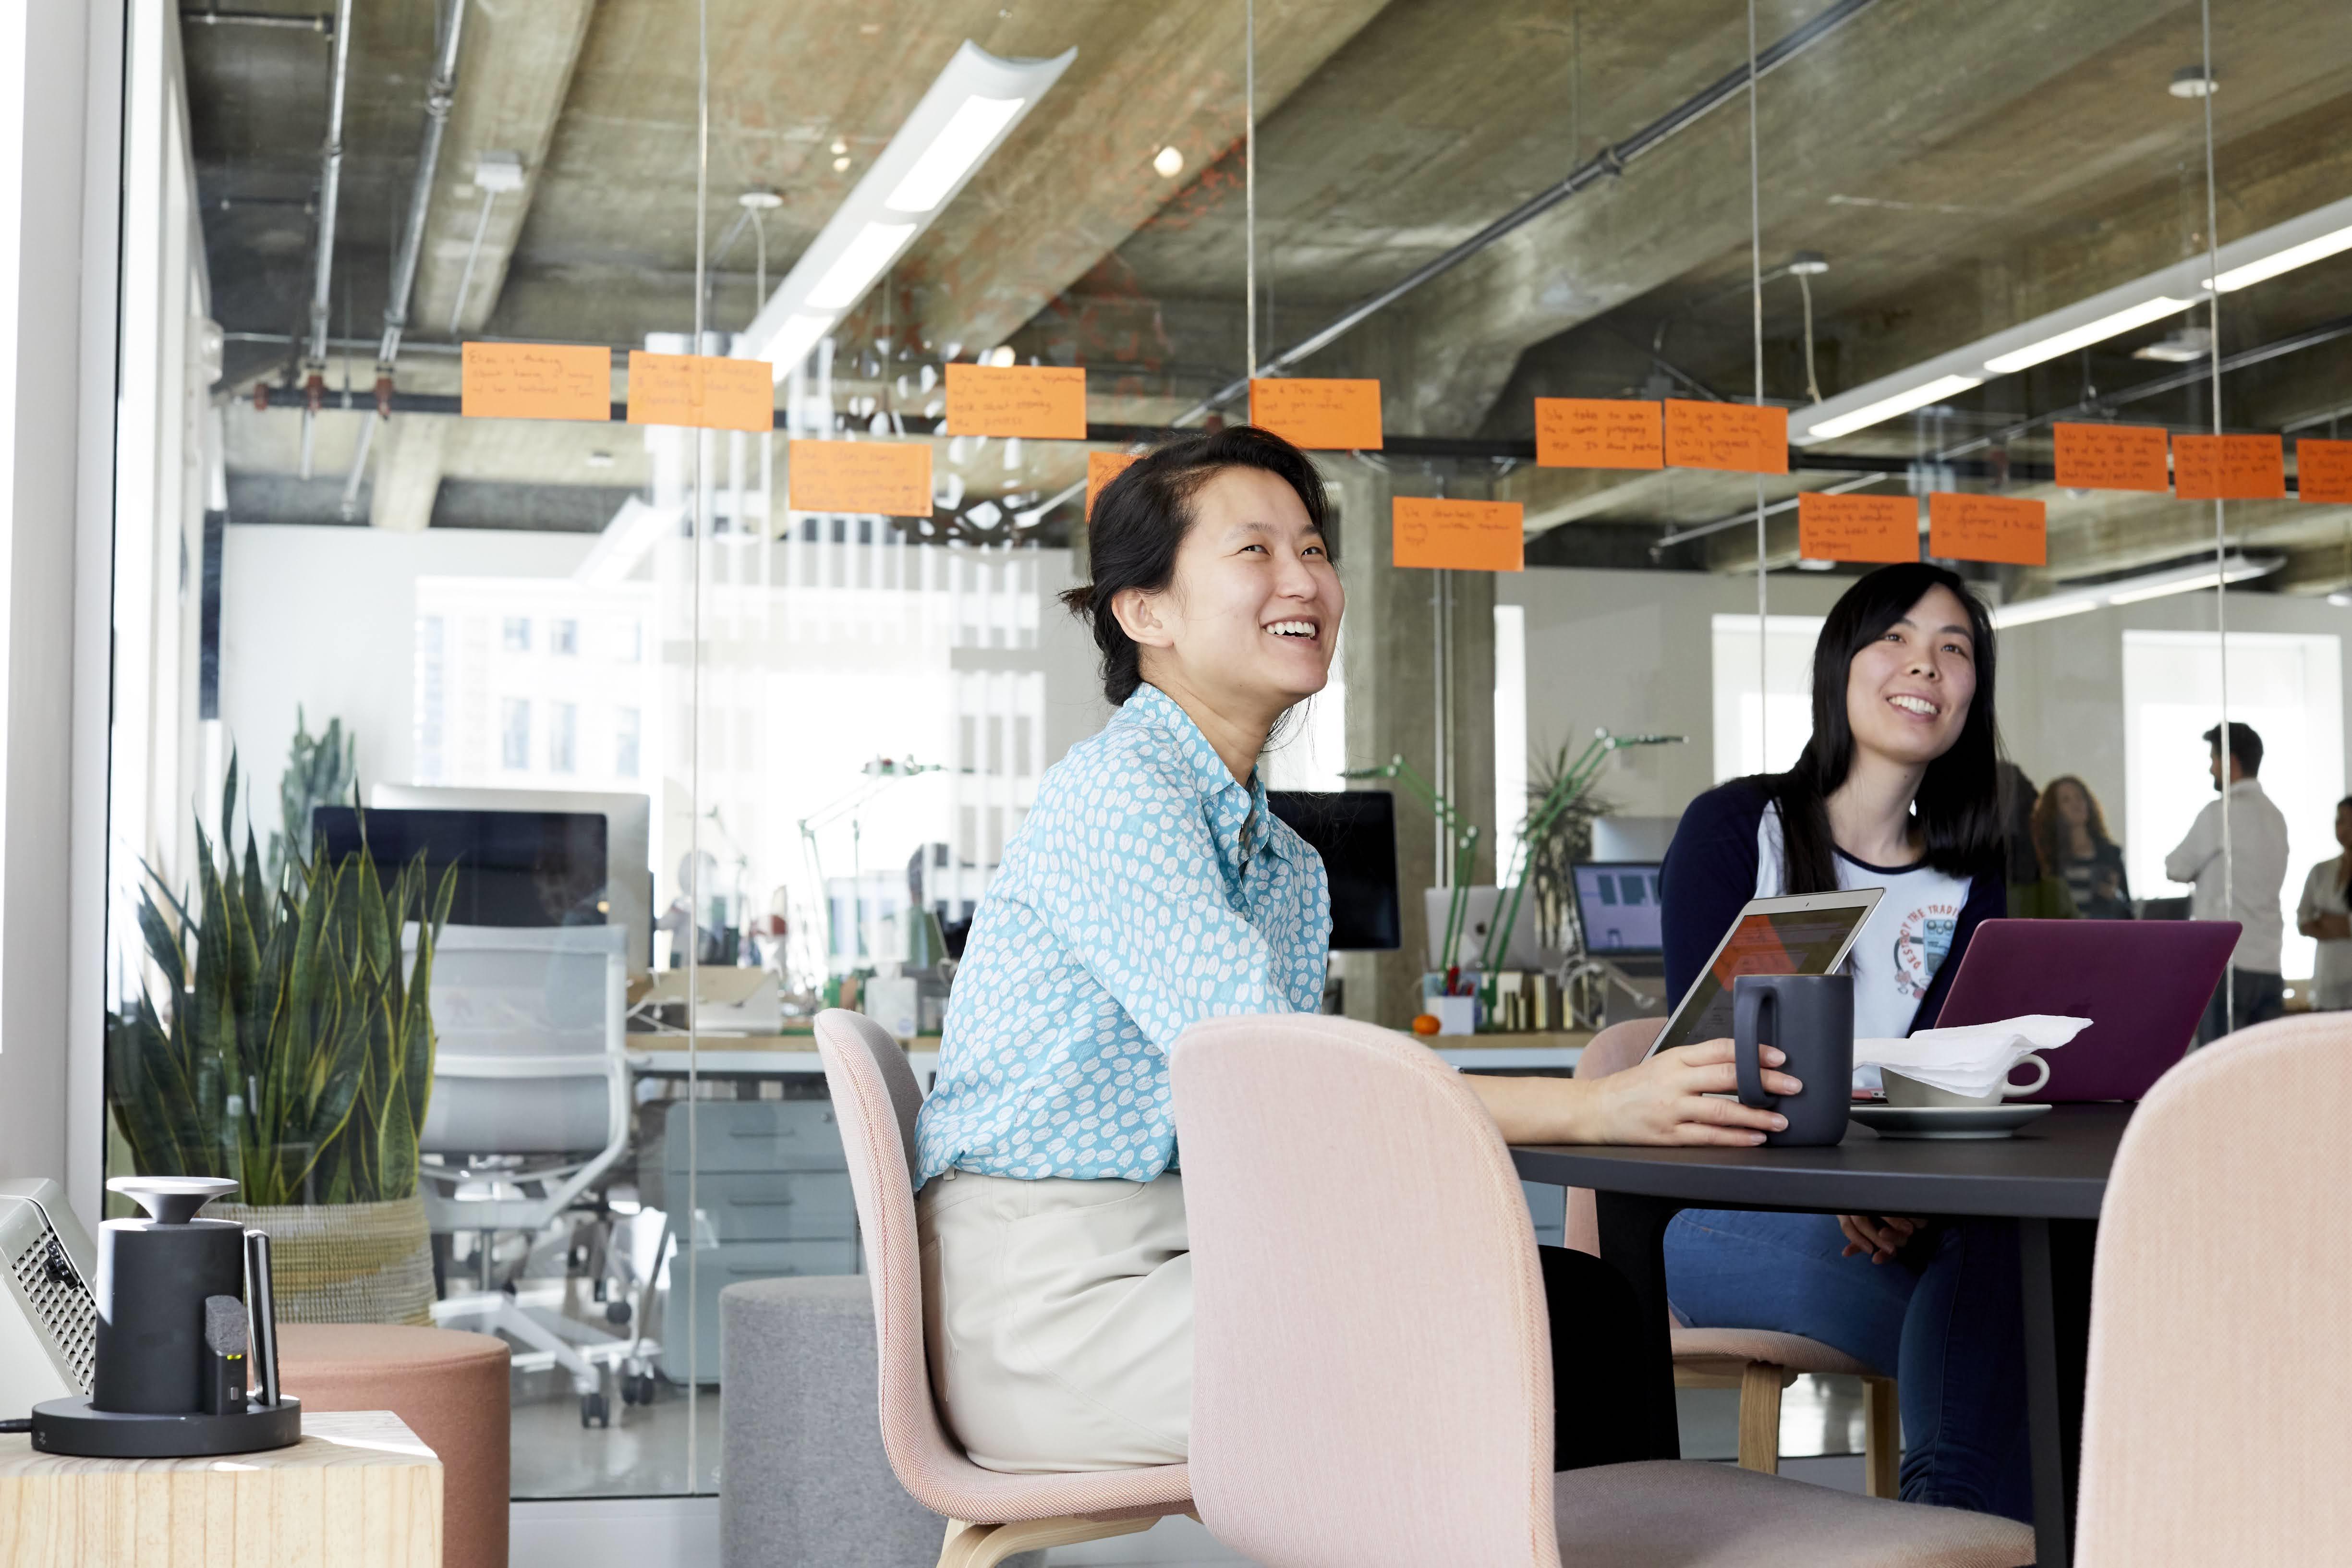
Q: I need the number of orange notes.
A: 14